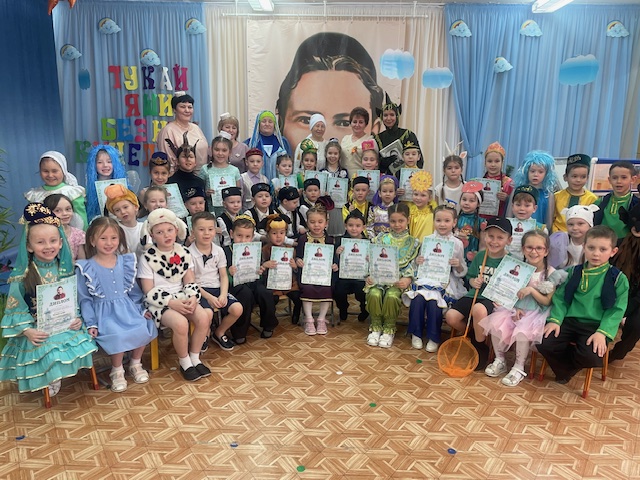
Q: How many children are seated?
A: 13